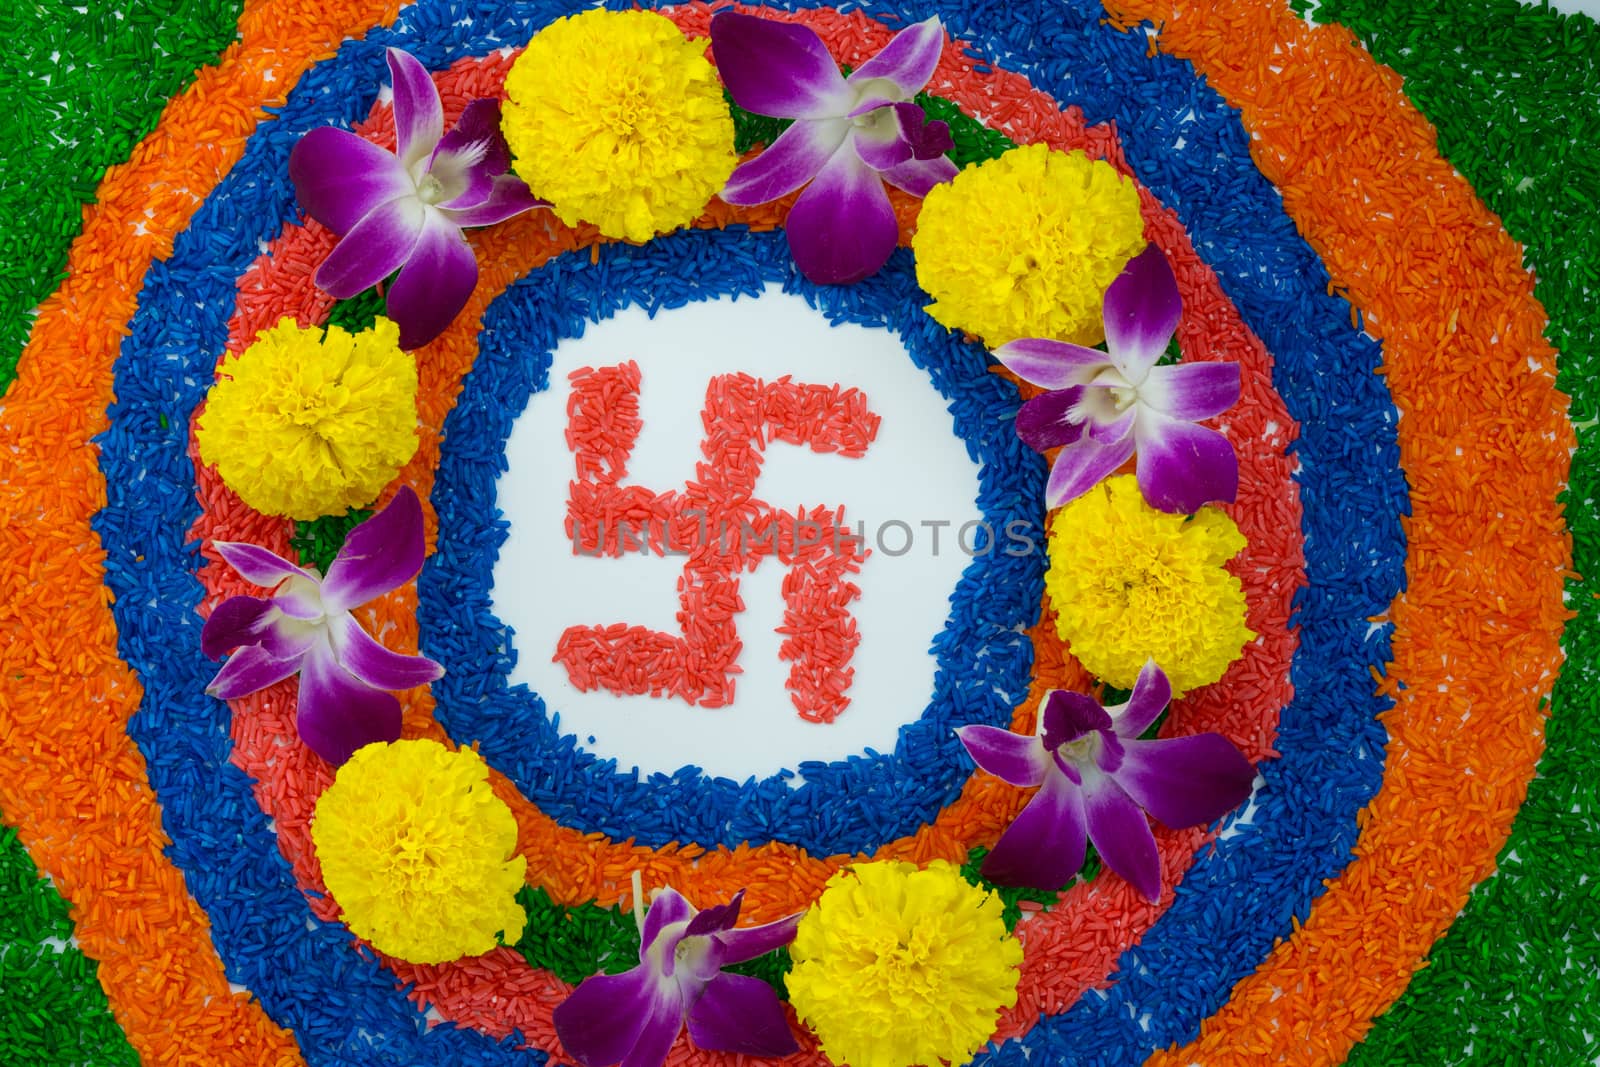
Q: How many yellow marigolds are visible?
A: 6